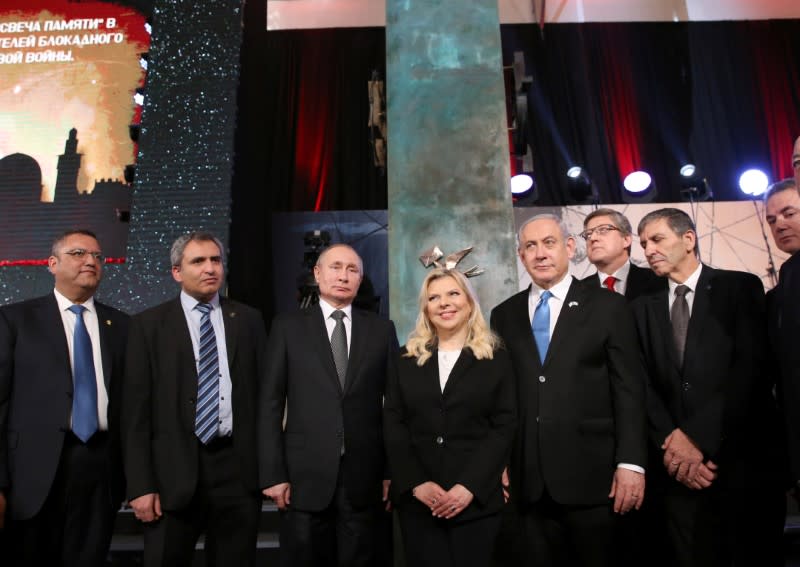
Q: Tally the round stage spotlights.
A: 5